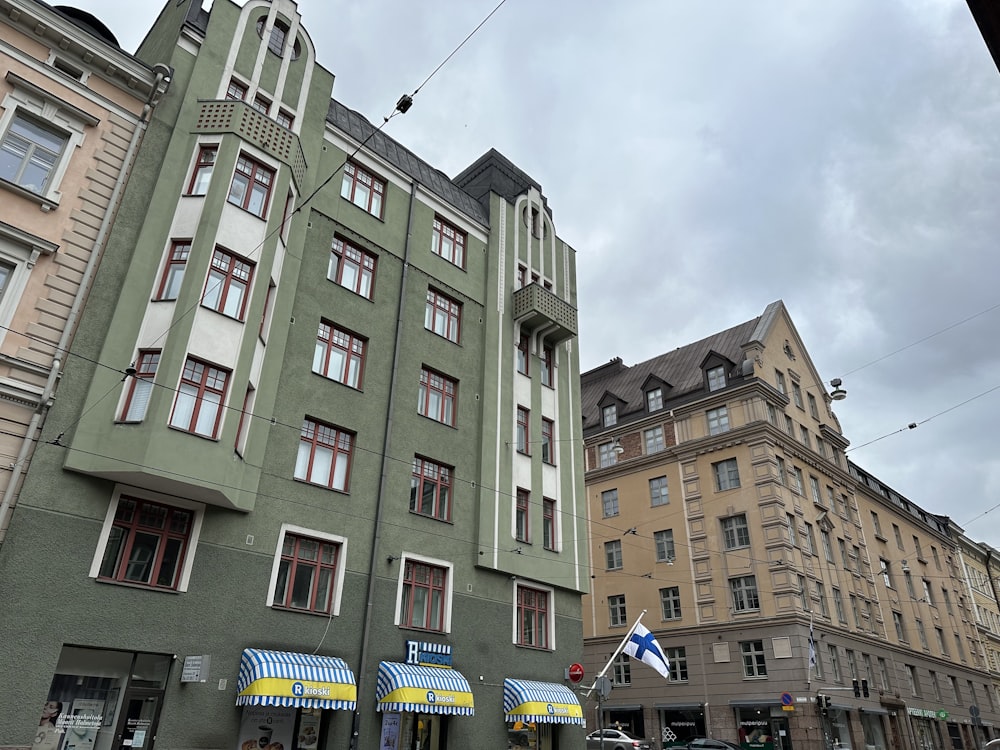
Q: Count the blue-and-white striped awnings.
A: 3